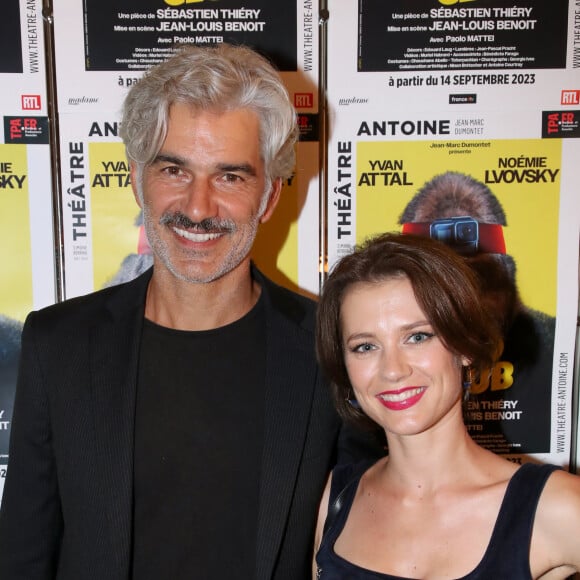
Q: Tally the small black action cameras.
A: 1